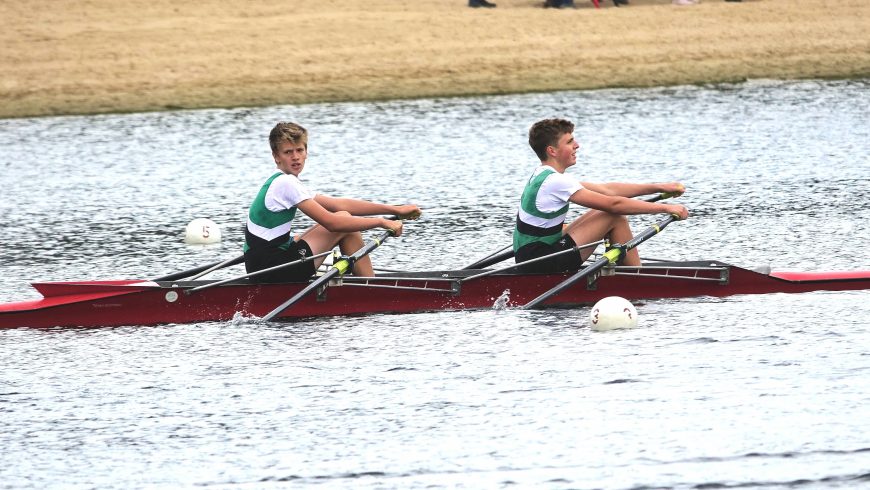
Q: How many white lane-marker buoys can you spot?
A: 2